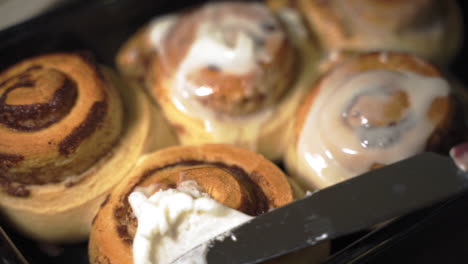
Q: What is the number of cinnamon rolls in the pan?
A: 5